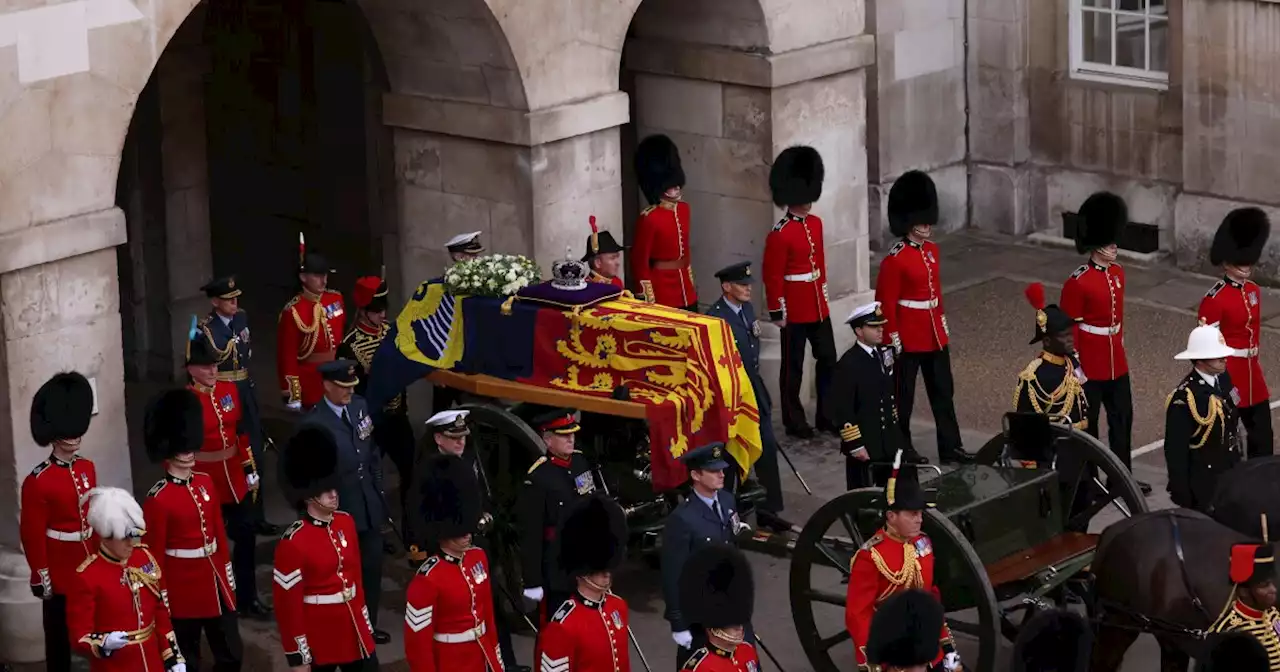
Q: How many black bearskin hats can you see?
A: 14